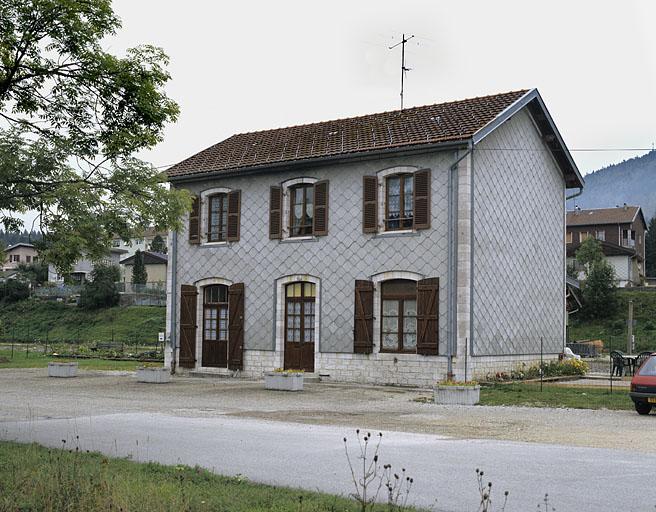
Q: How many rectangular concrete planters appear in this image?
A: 4